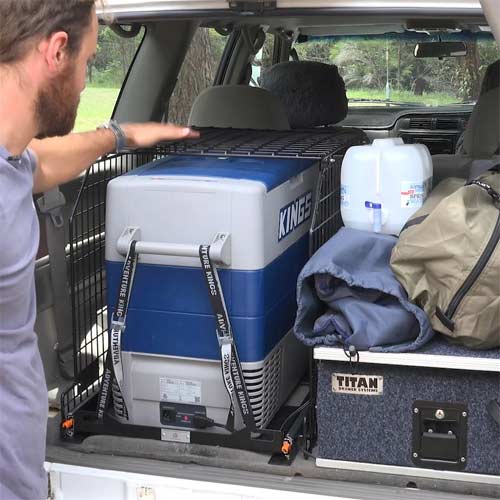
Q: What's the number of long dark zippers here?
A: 1